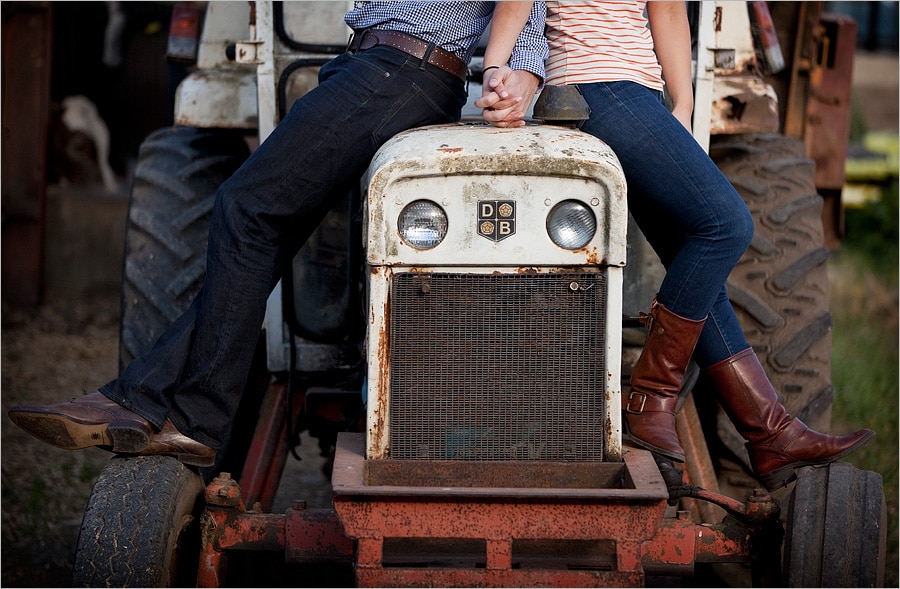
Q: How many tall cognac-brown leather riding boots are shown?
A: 2